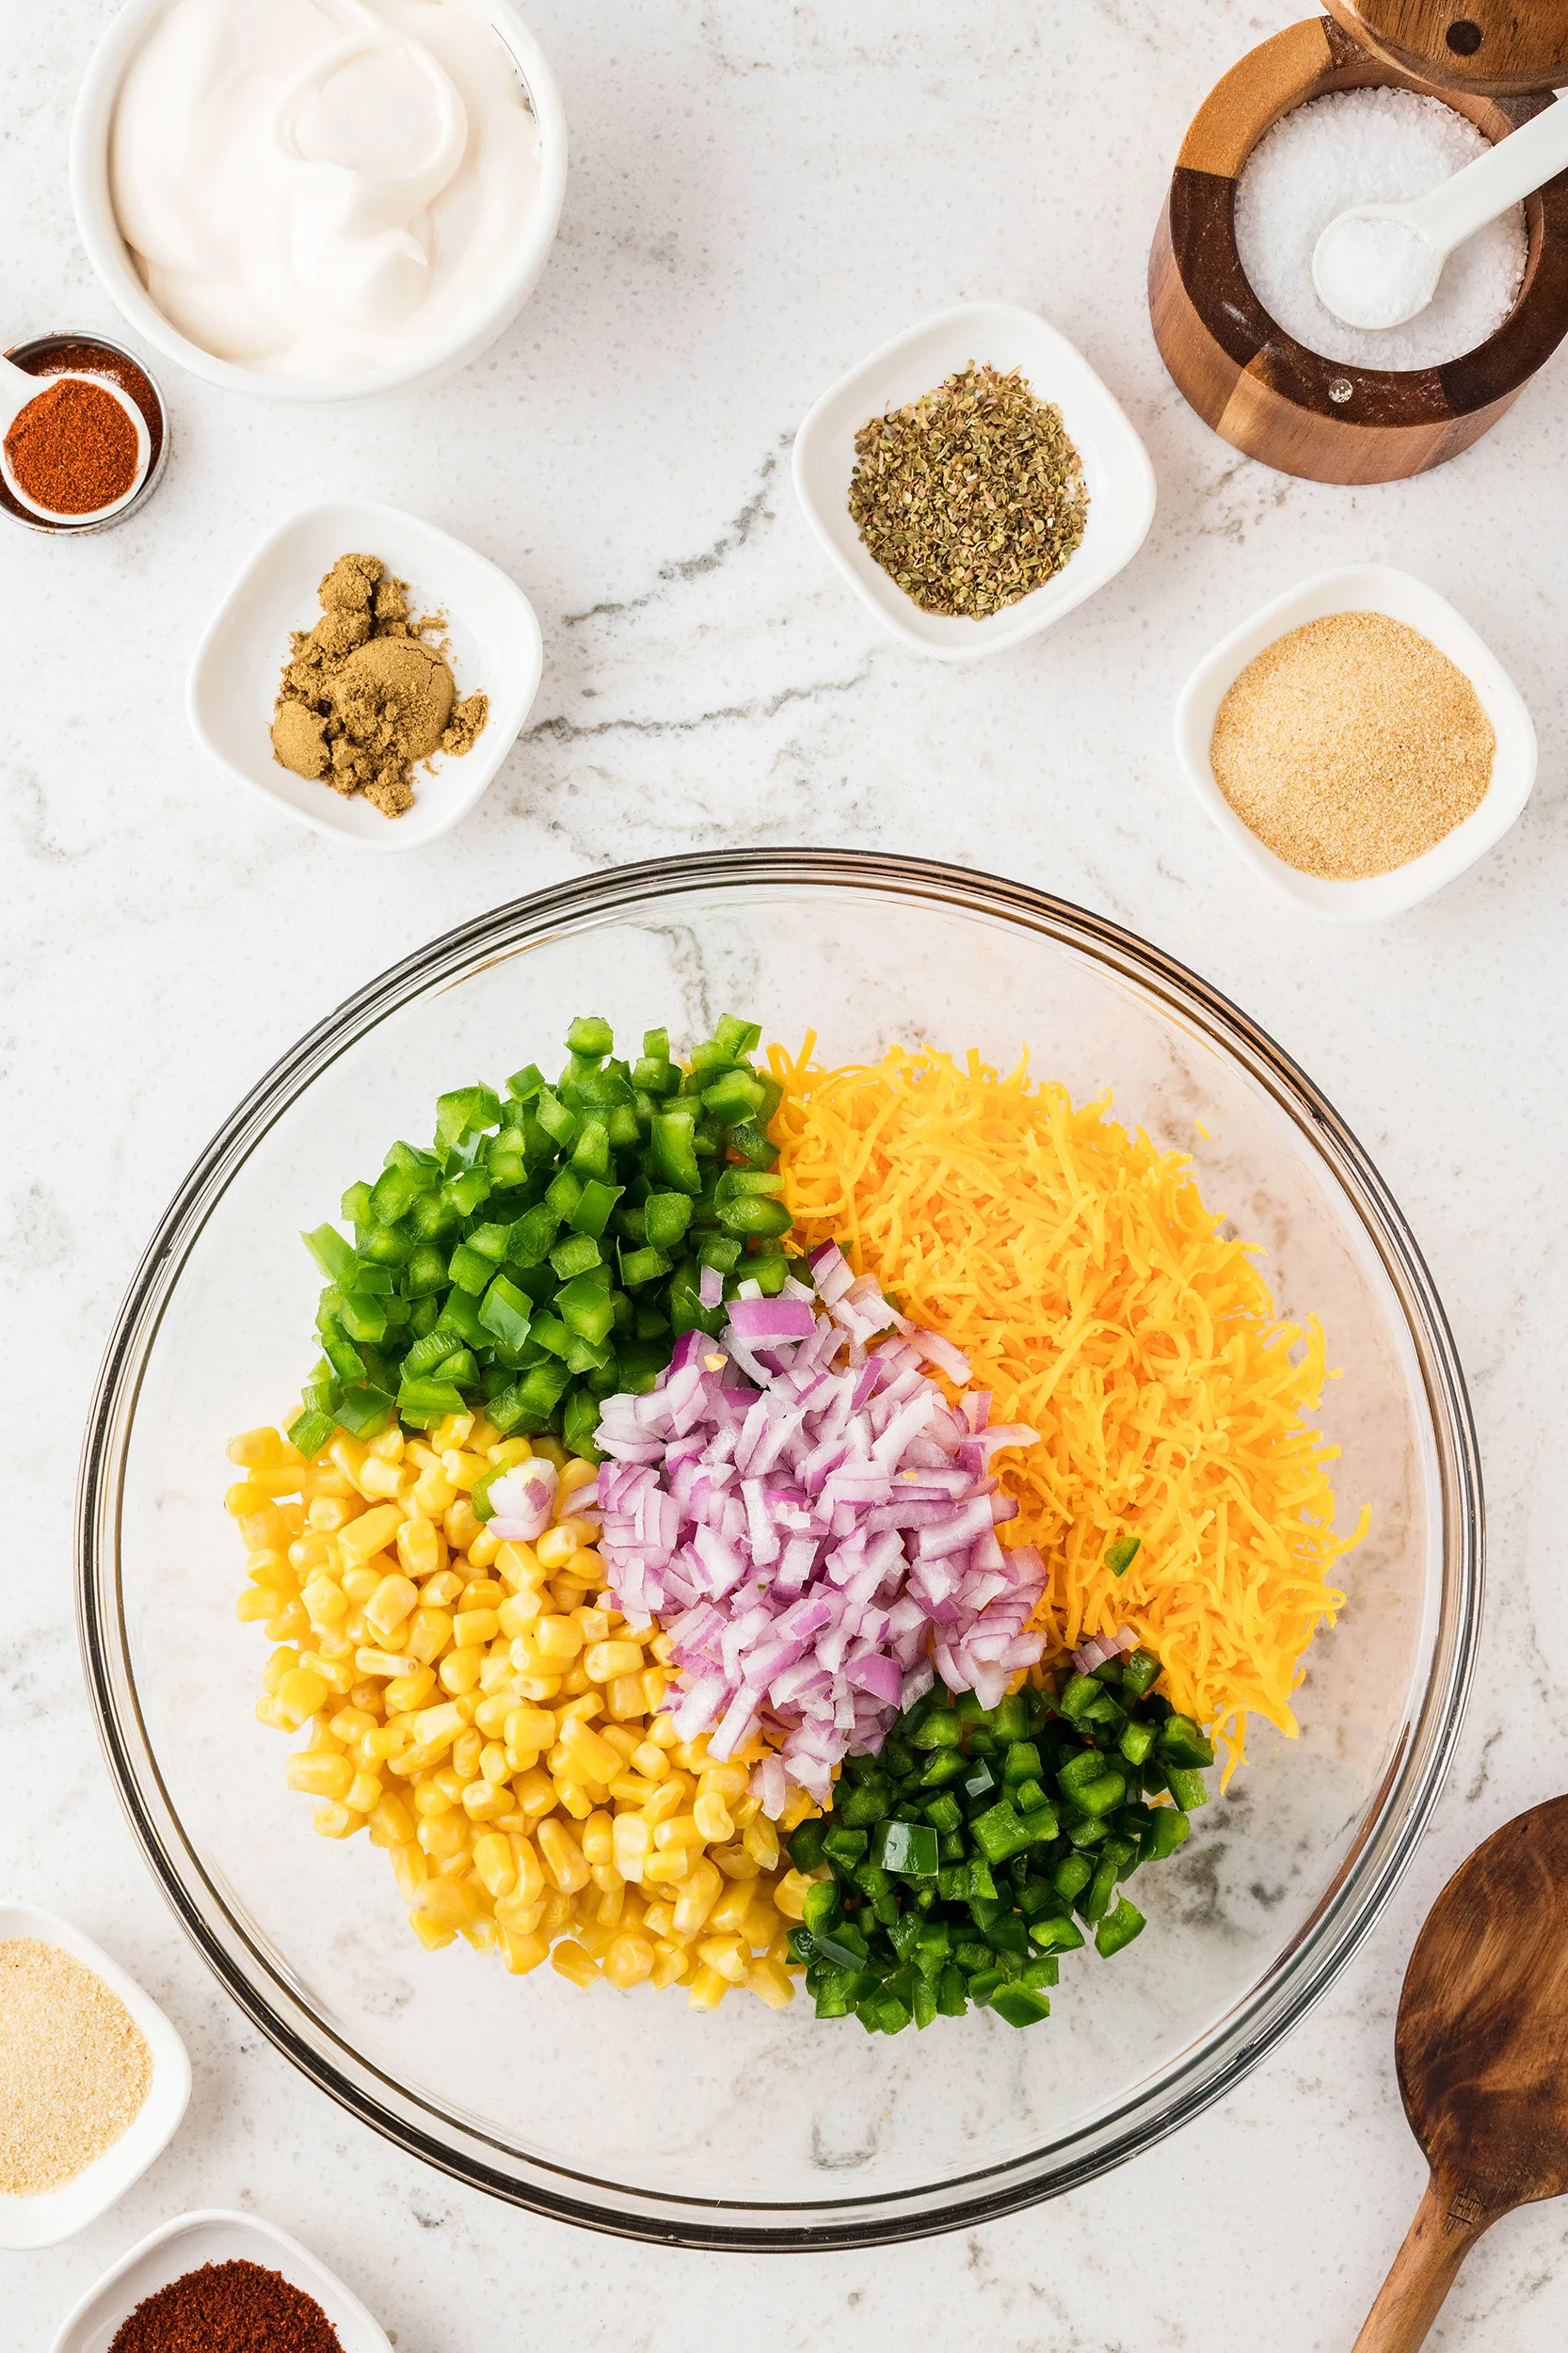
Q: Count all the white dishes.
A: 6